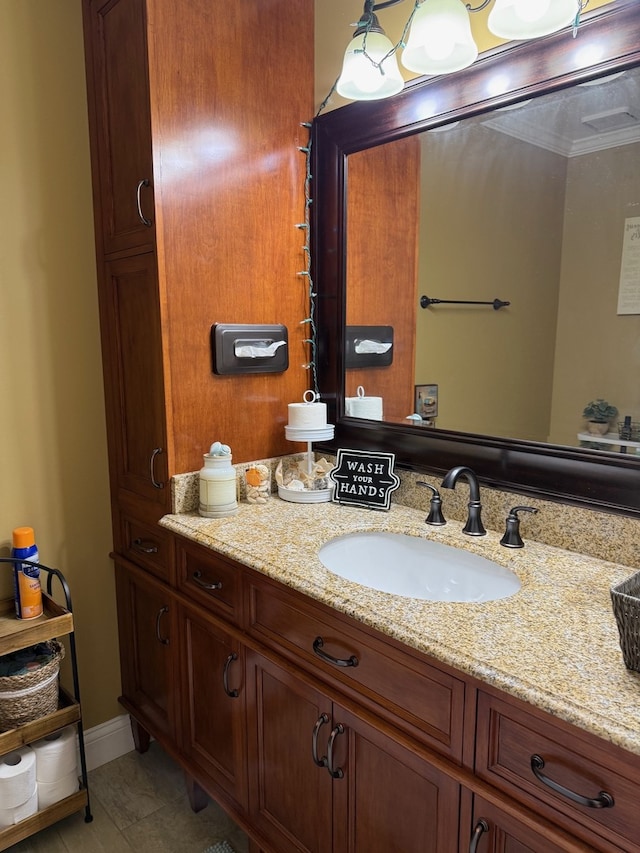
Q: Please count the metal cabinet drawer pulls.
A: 11